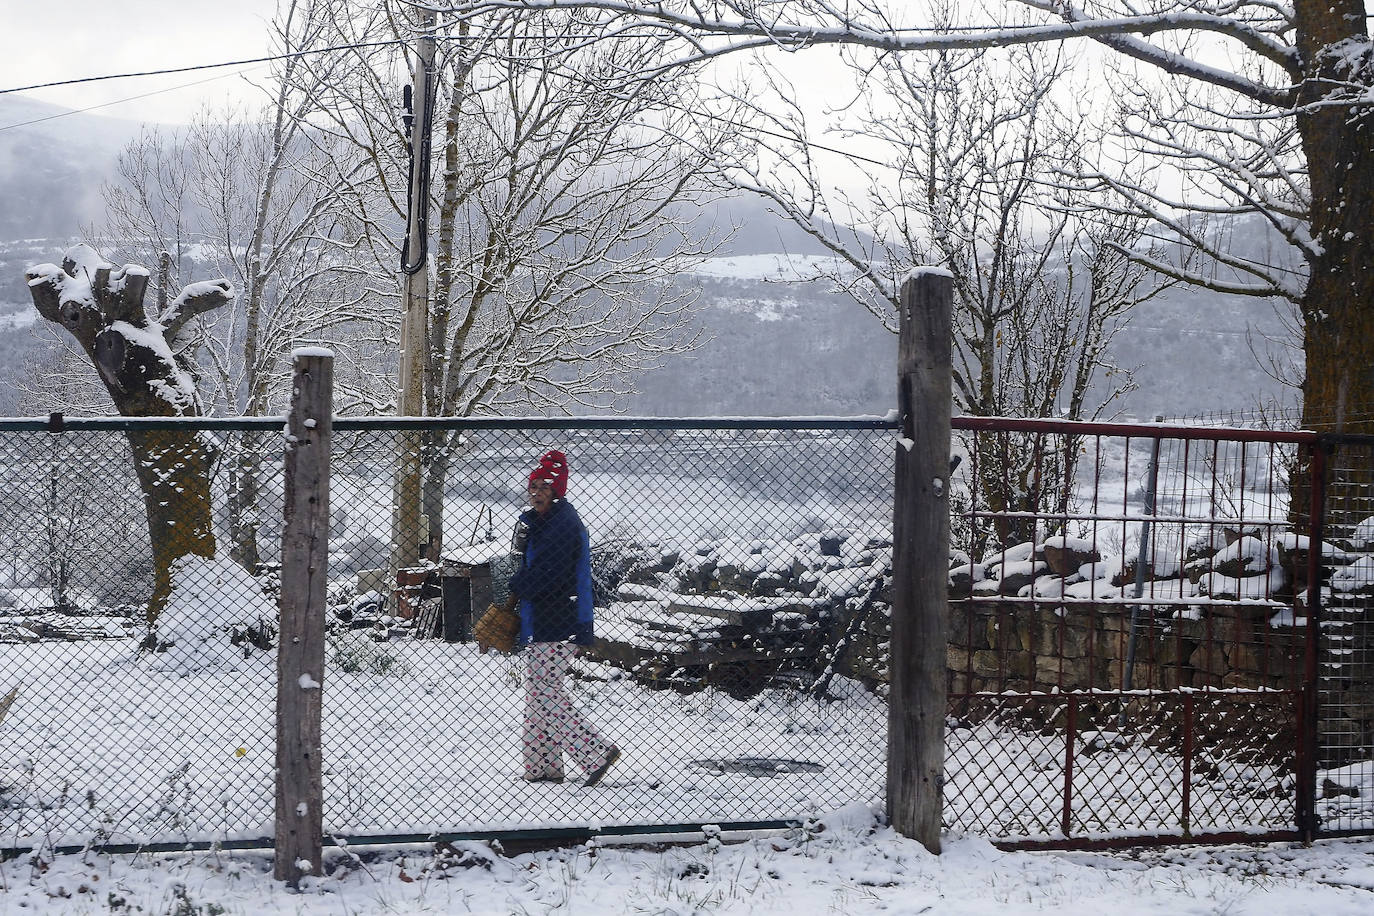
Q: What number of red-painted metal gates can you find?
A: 1